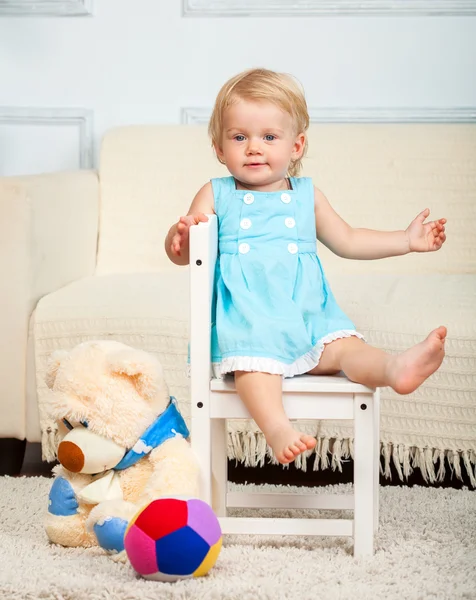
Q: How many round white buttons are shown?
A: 6